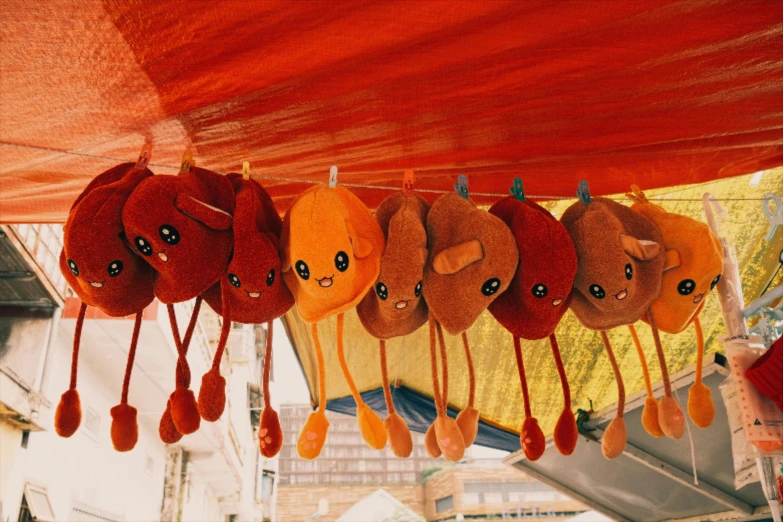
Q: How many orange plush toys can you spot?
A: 2